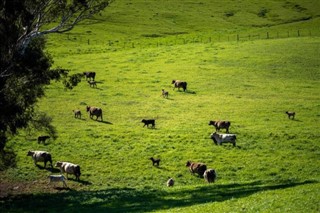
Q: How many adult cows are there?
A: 9